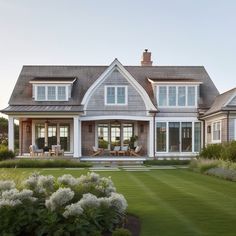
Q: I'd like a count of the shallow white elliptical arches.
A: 1